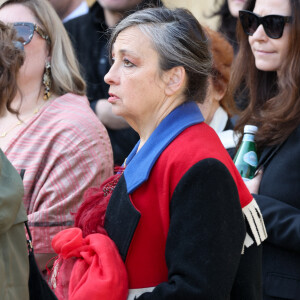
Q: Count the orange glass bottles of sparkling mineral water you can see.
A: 0